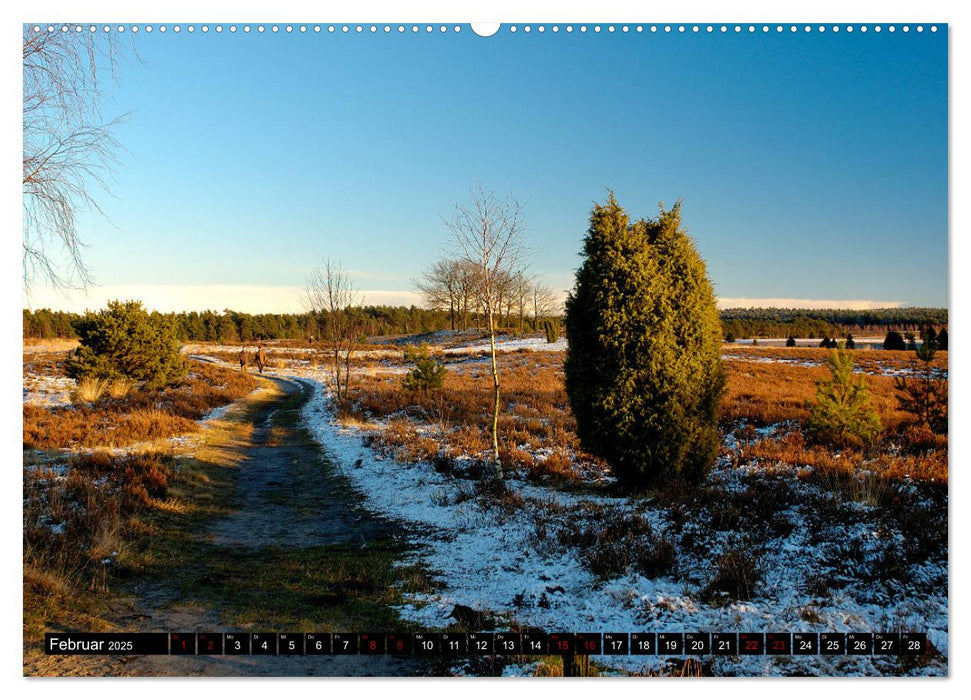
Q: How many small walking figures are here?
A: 2